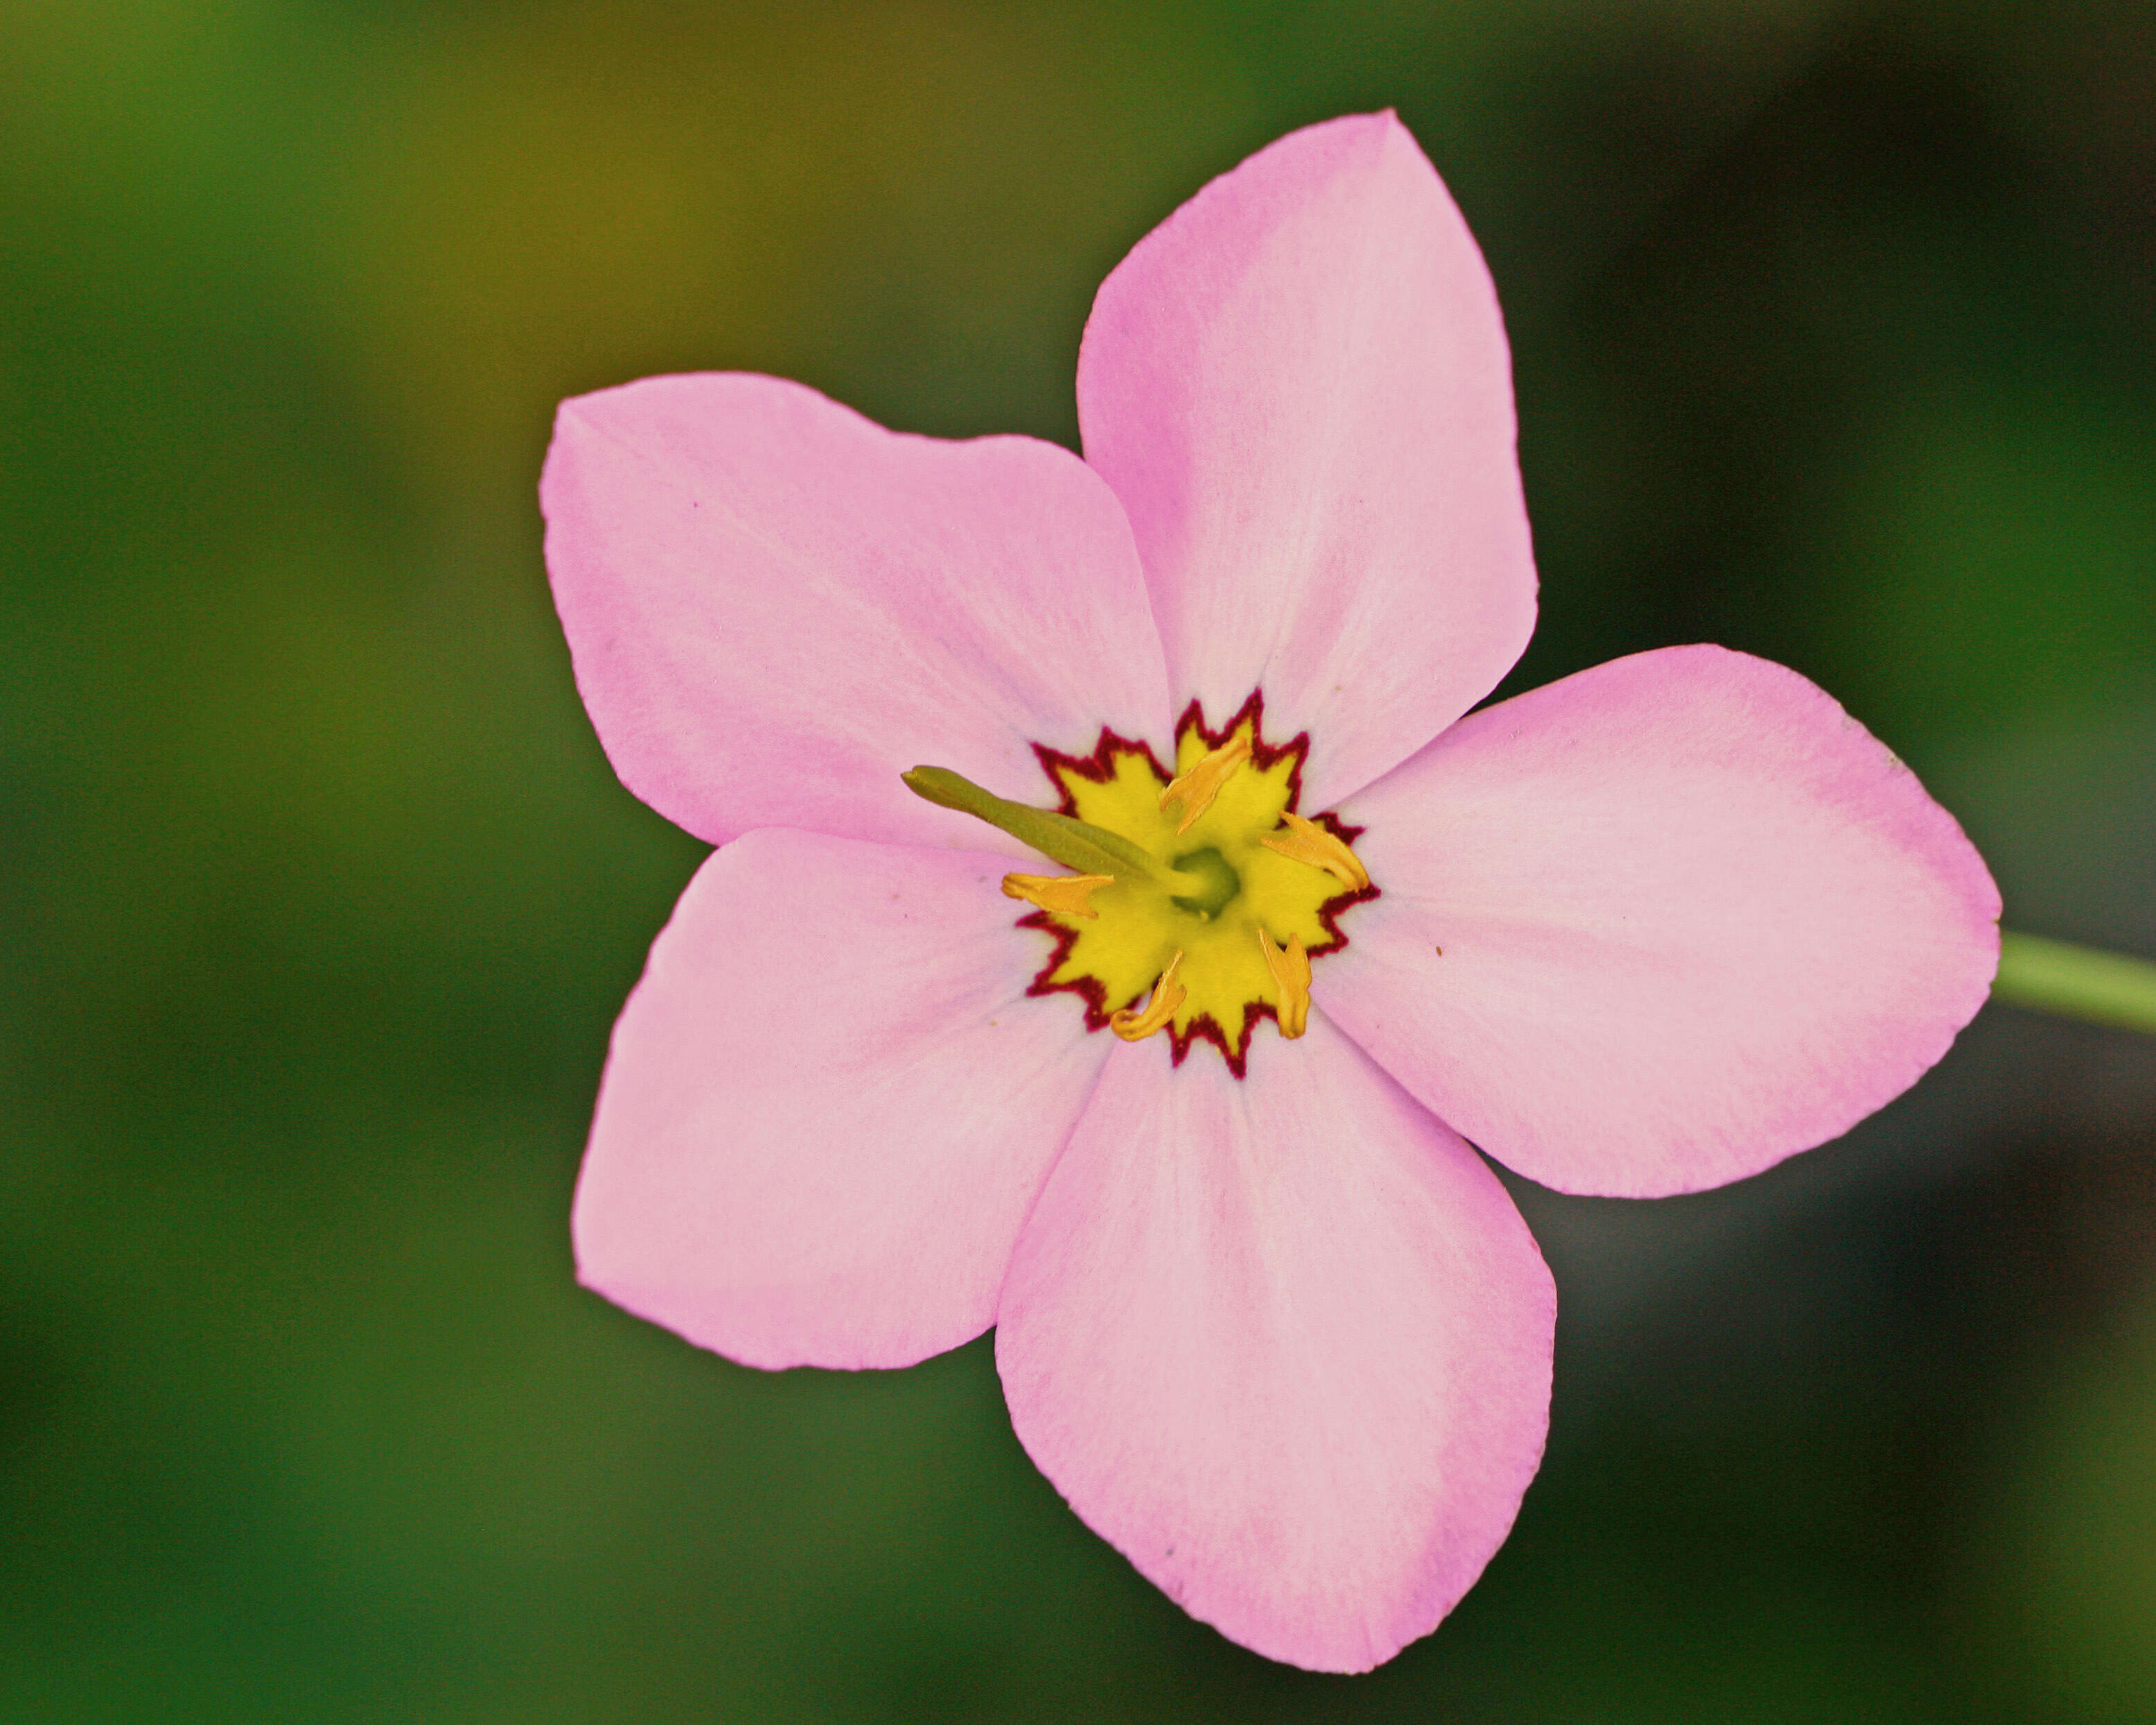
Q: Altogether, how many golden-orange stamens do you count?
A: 5